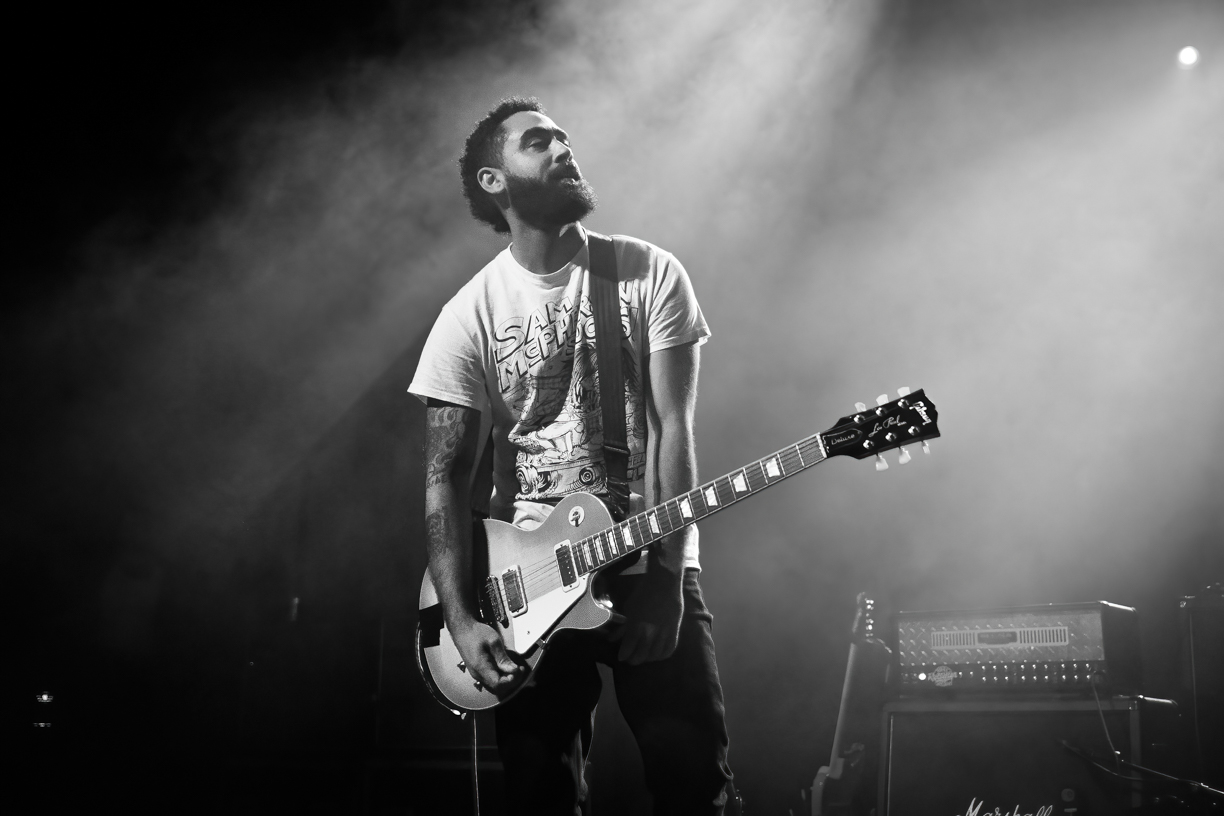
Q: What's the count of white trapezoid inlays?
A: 9